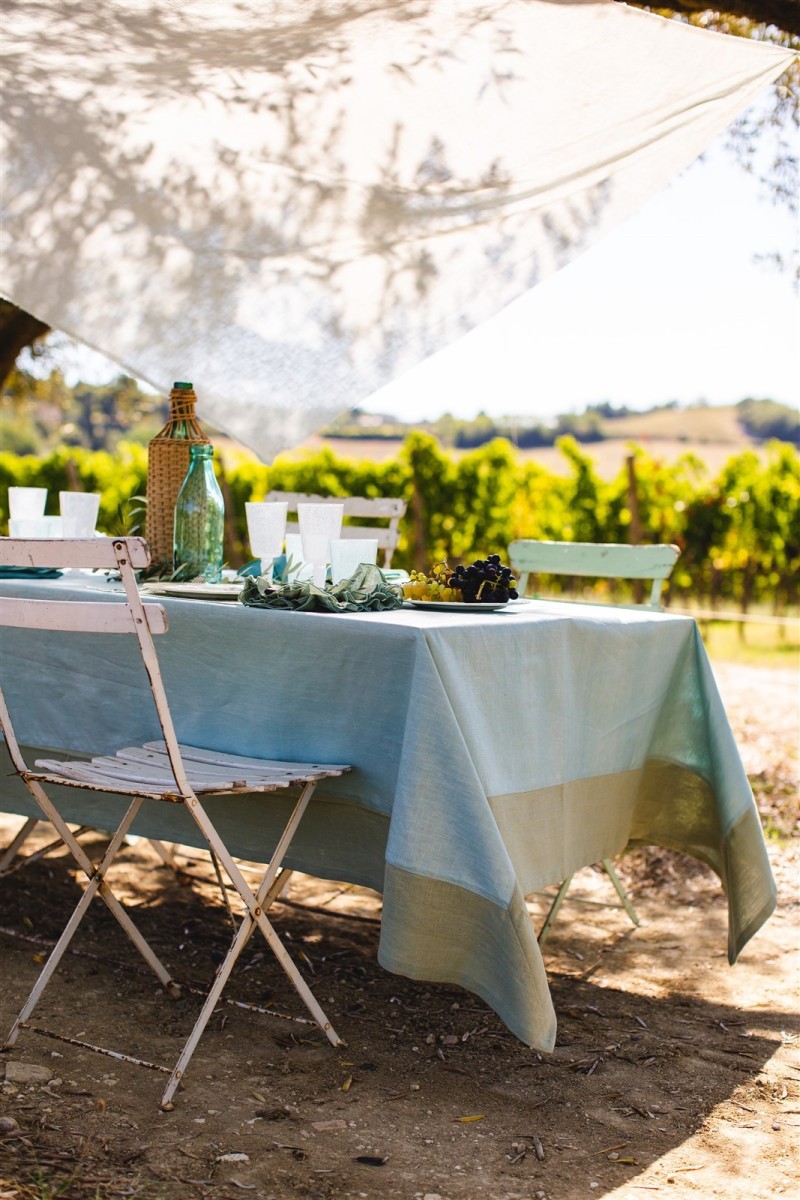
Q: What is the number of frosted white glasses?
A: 4